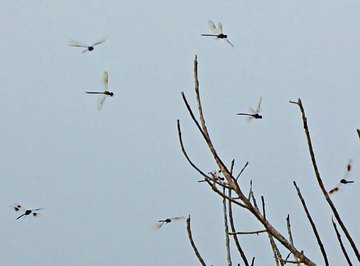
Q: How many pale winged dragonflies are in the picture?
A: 5